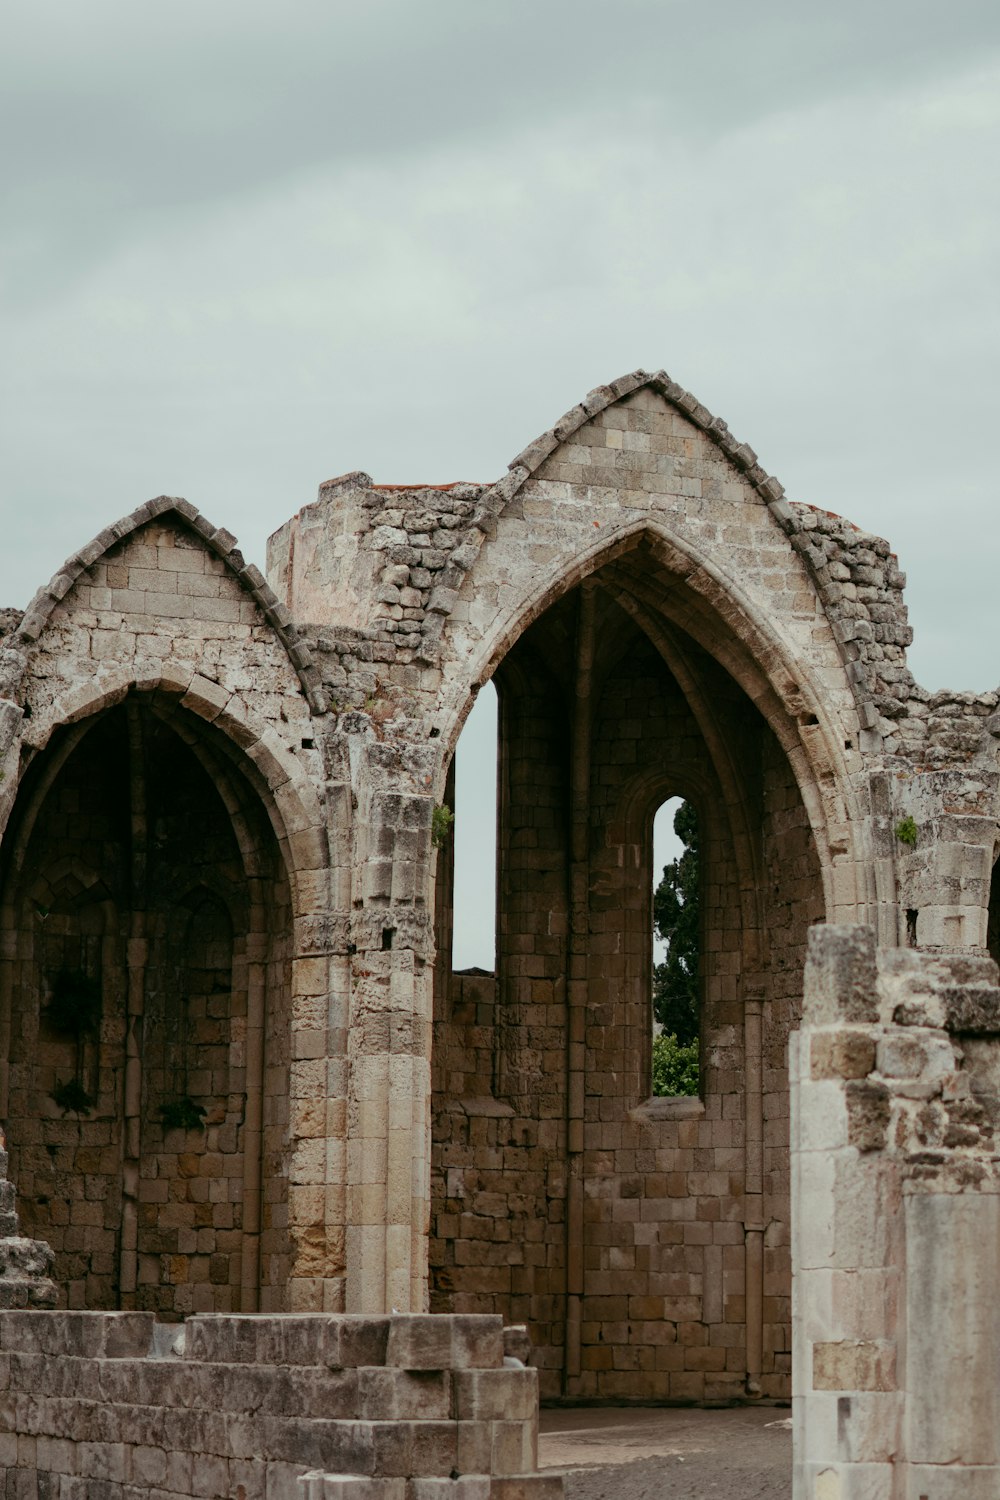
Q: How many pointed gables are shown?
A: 2